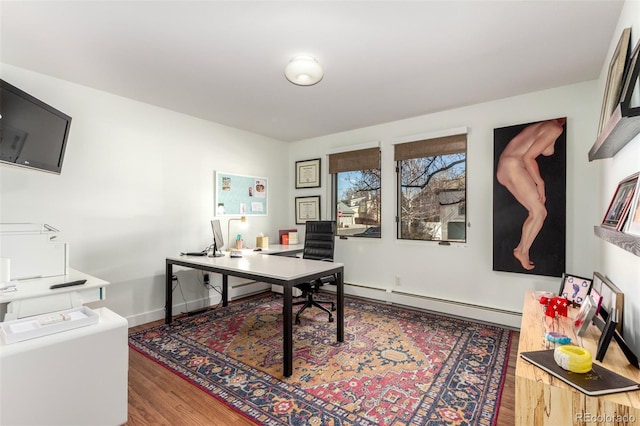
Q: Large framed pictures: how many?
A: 1